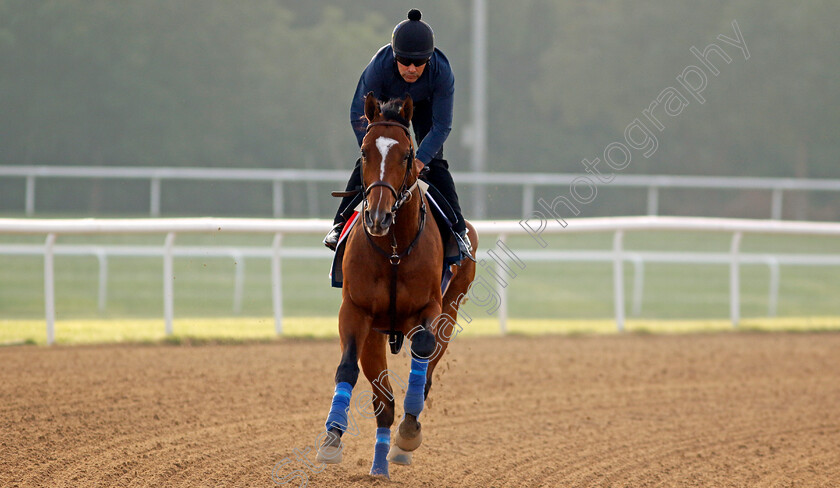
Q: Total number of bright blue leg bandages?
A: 3